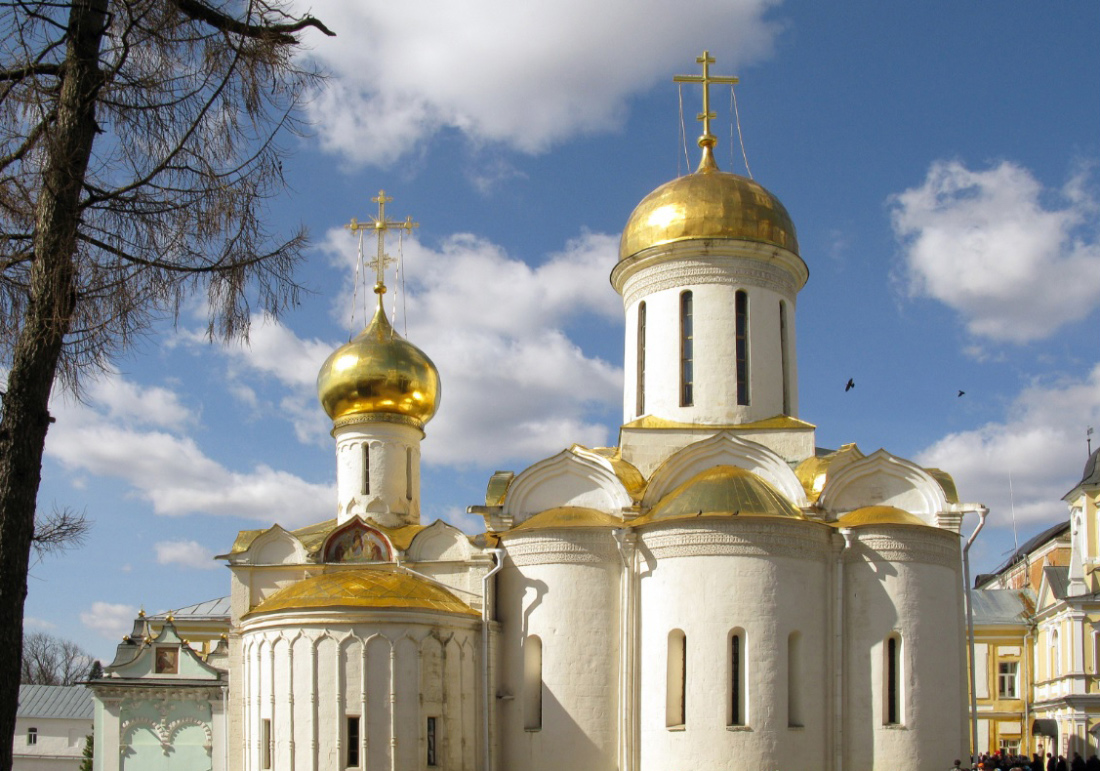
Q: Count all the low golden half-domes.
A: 4